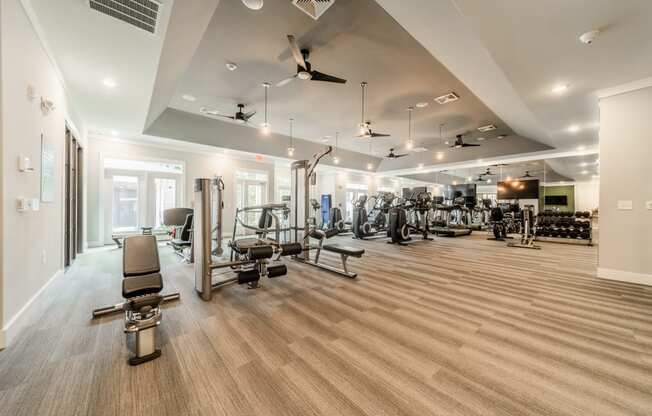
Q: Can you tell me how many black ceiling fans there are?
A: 5